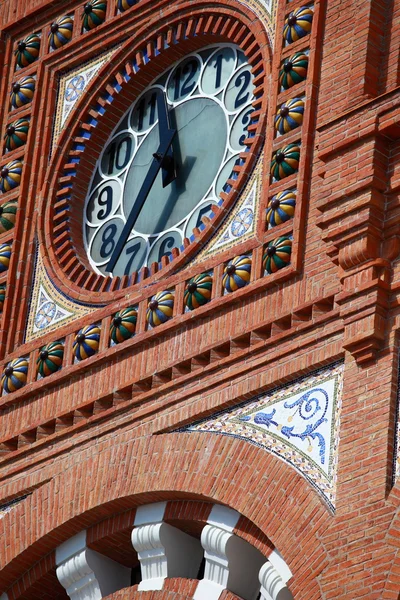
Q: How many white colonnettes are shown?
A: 4